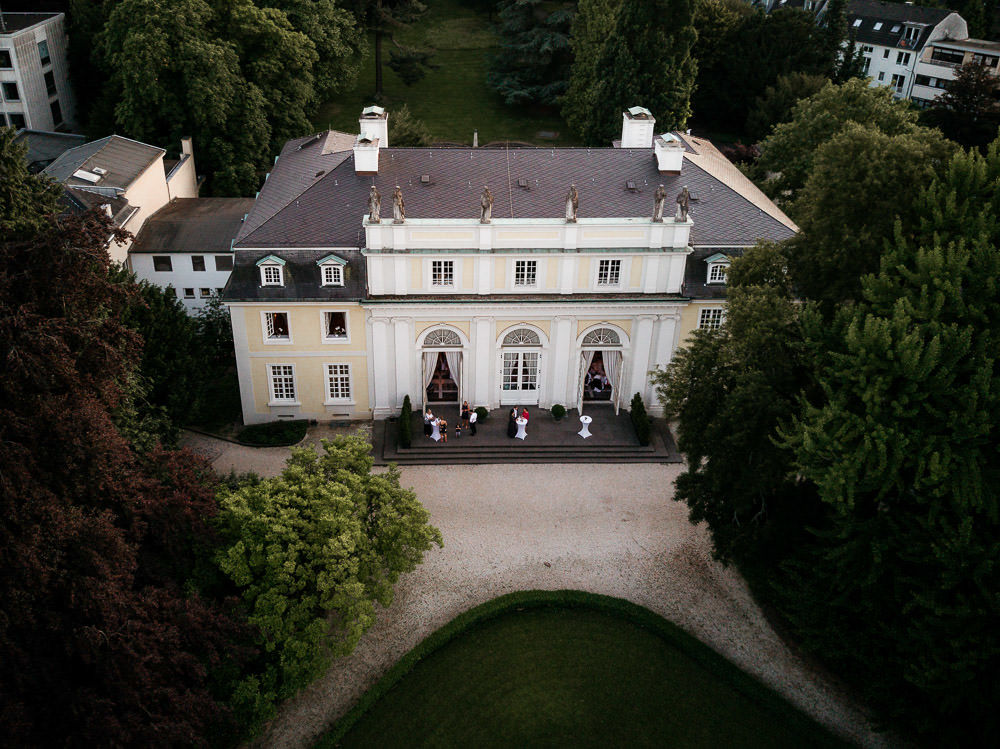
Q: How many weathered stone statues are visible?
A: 6